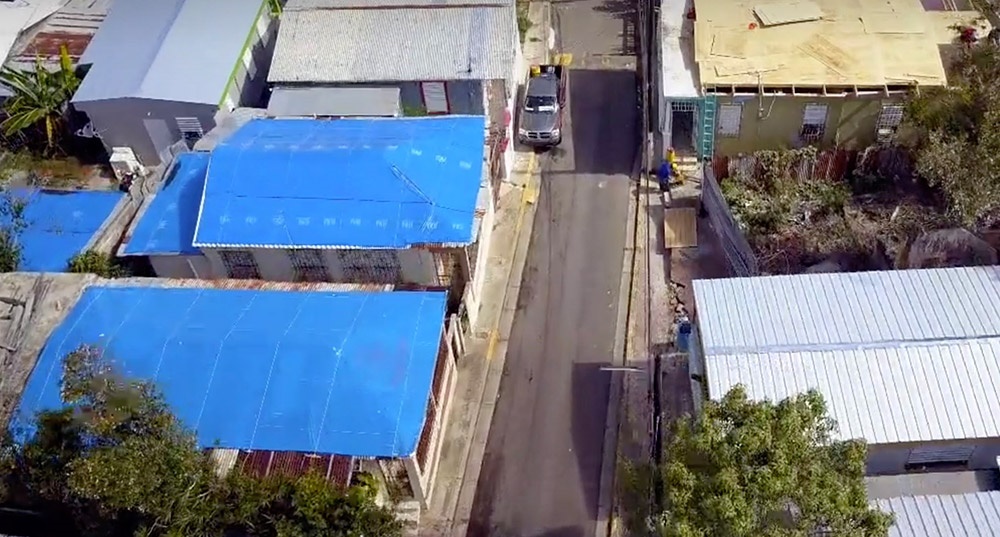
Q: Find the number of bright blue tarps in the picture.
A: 4